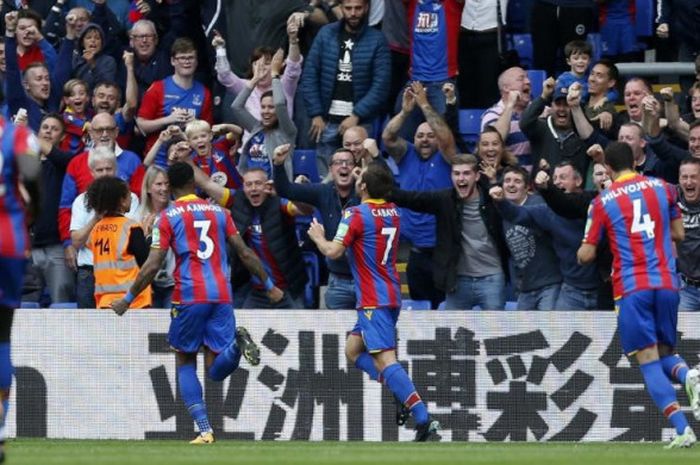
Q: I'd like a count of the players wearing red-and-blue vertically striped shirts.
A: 4